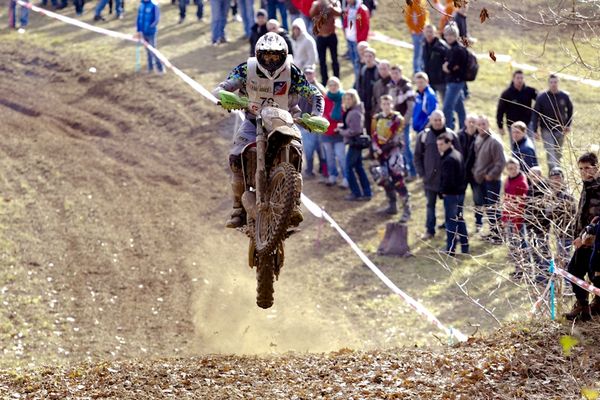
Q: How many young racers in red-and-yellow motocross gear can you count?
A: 1